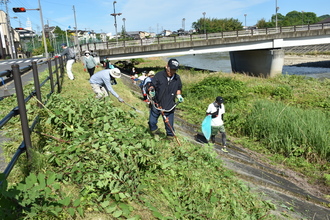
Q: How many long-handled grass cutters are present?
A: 1